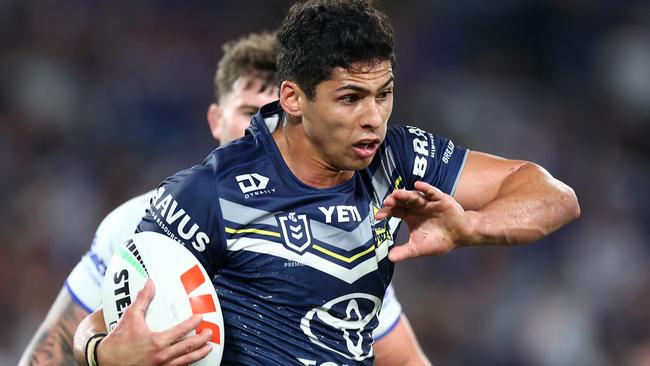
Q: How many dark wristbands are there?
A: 2